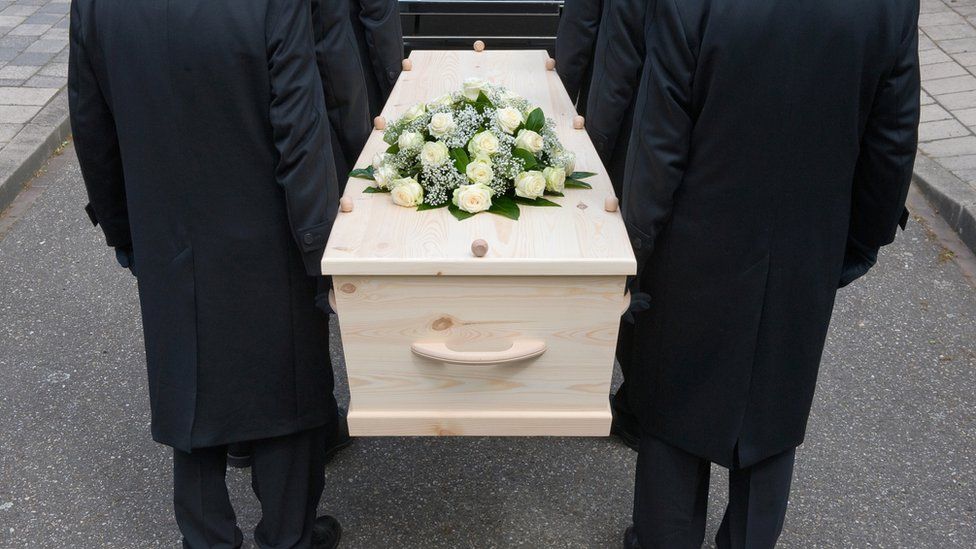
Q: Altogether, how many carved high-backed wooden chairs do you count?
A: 0